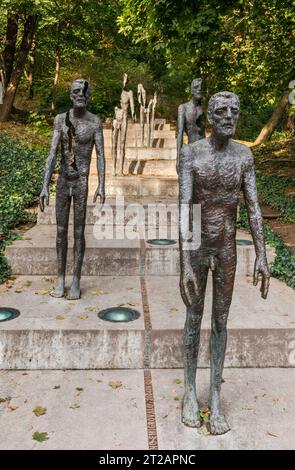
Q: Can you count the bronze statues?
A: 6